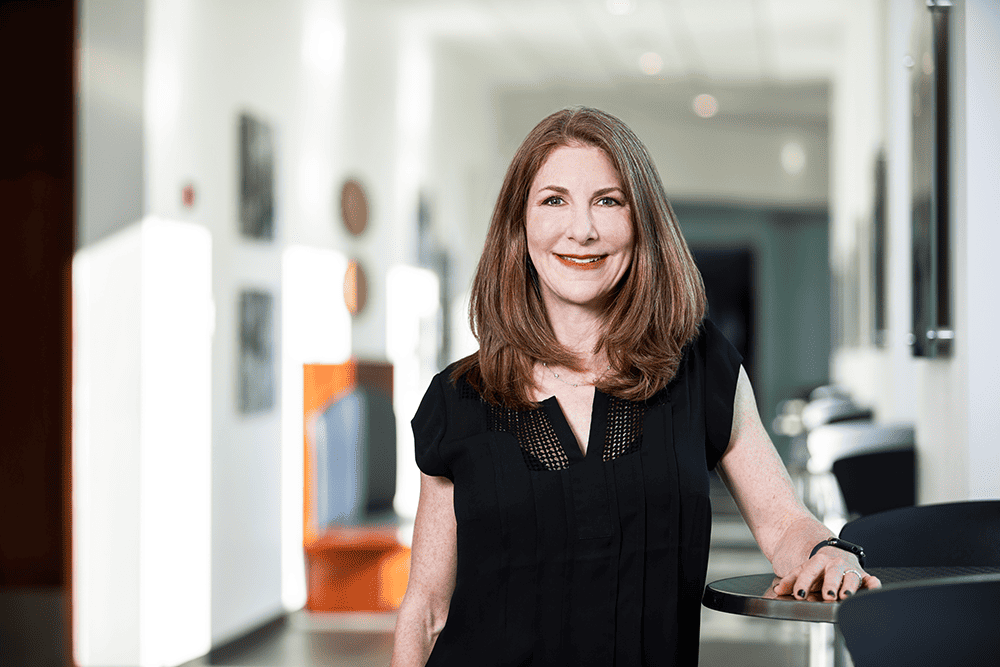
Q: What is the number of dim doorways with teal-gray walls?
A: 1